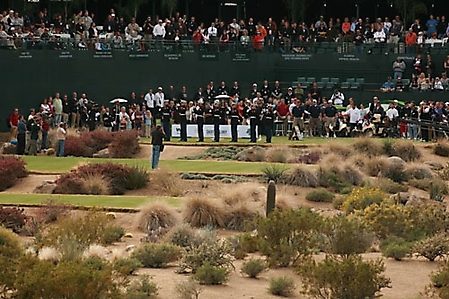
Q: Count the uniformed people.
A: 7